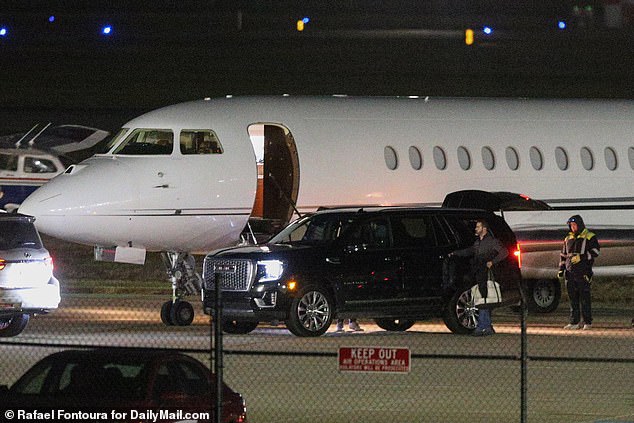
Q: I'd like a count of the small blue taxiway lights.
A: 6